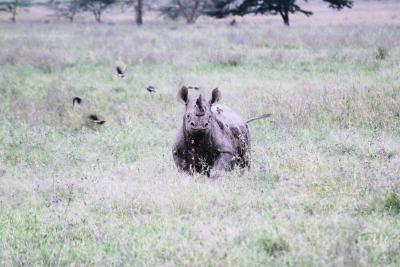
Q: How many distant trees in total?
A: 6